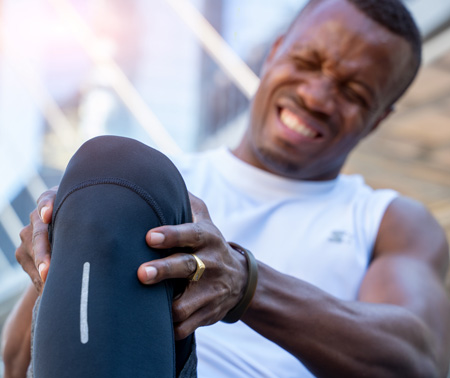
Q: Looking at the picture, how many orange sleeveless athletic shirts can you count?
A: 0